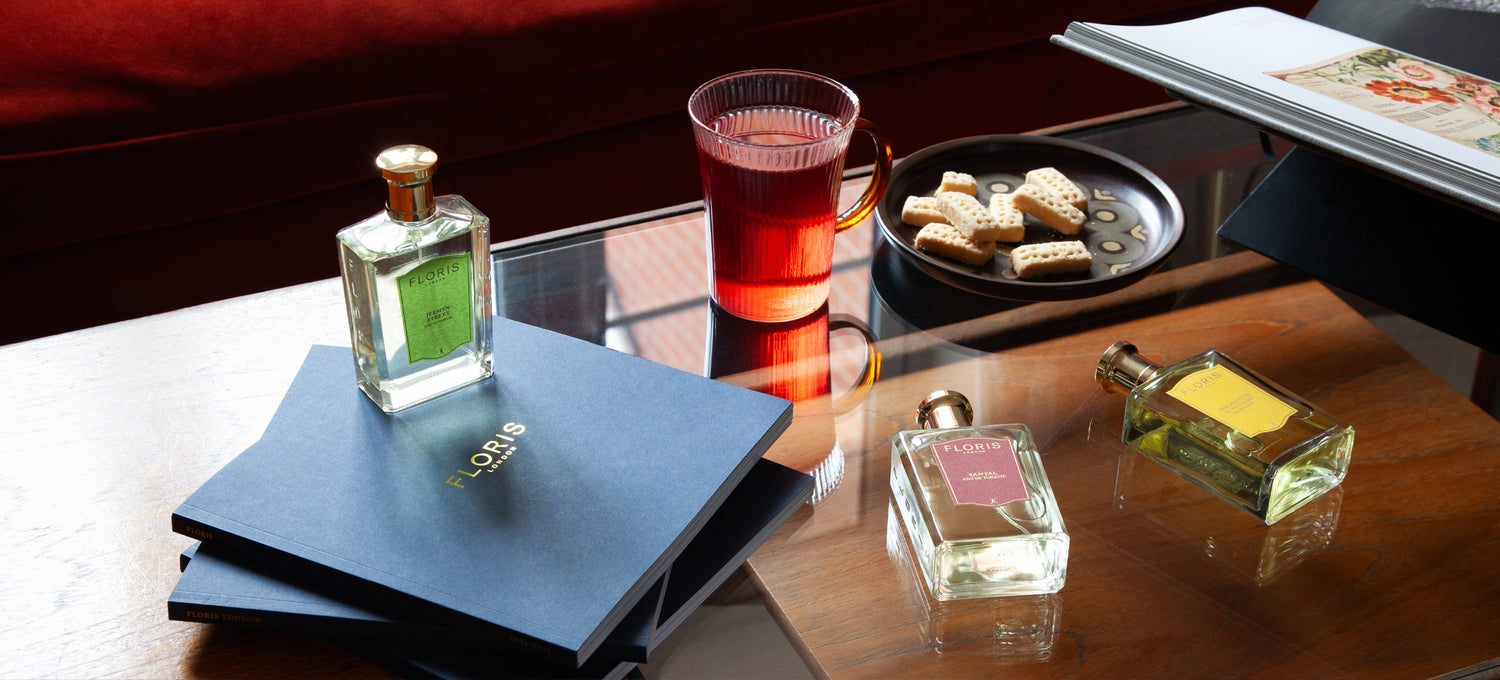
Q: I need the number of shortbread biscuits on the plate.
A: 8